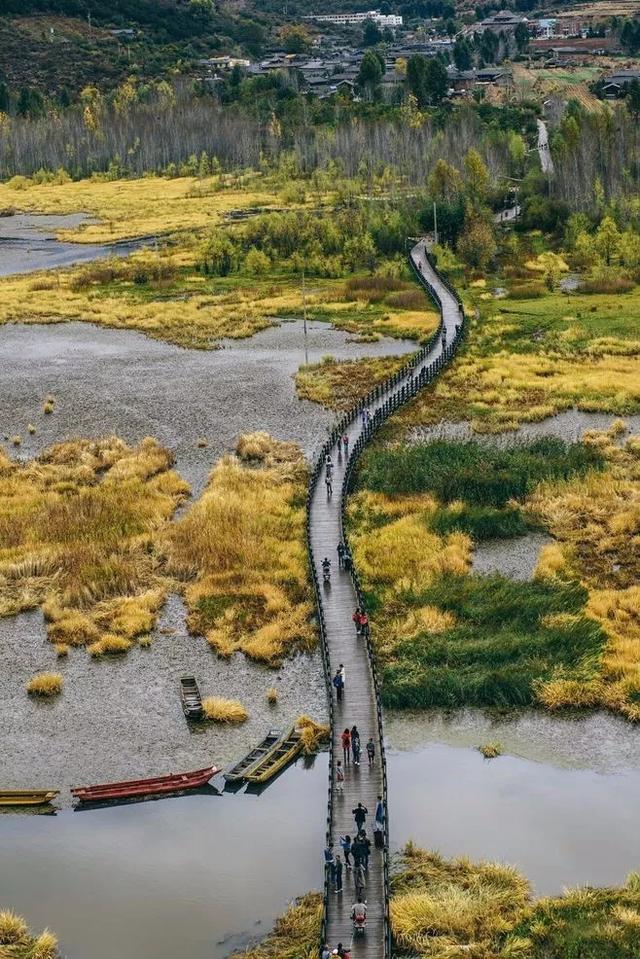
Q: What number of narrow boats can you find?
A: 5